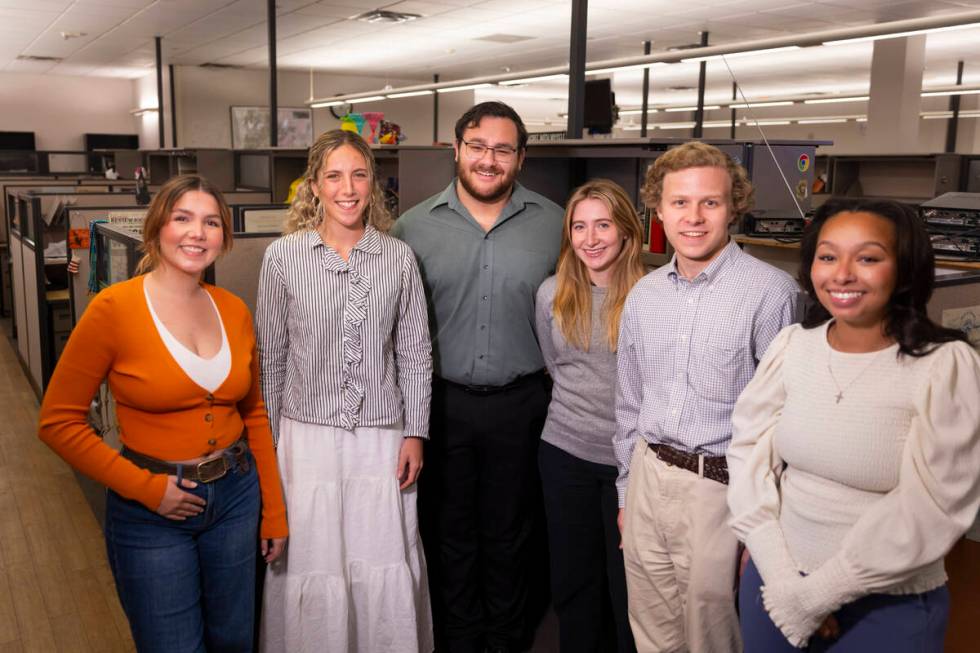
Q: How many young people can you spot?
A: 6